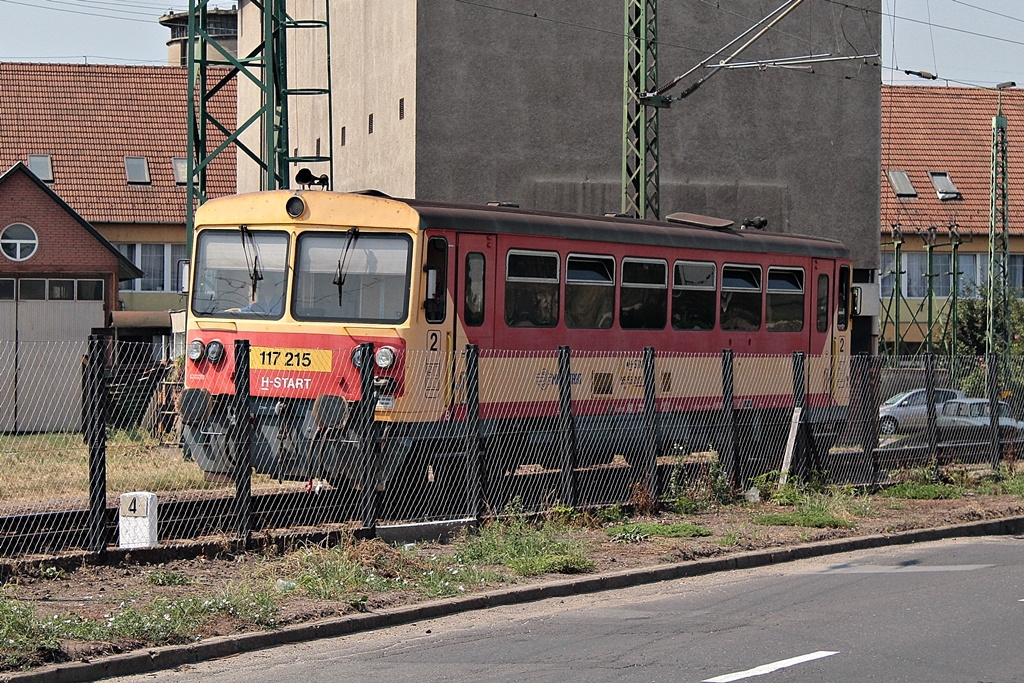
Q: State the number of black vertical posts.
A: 11